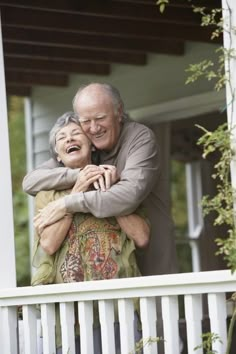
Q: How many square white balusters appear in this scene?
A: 11